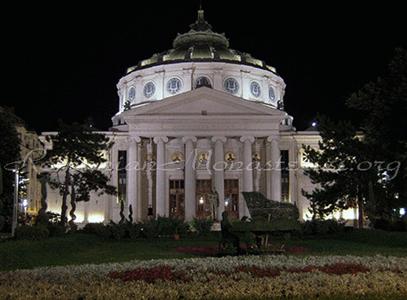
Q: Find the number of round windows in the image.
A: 7